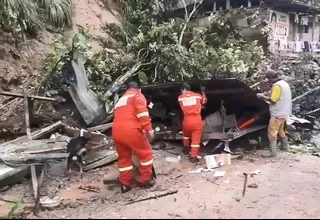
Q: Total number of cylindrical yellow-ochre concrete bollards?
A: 0